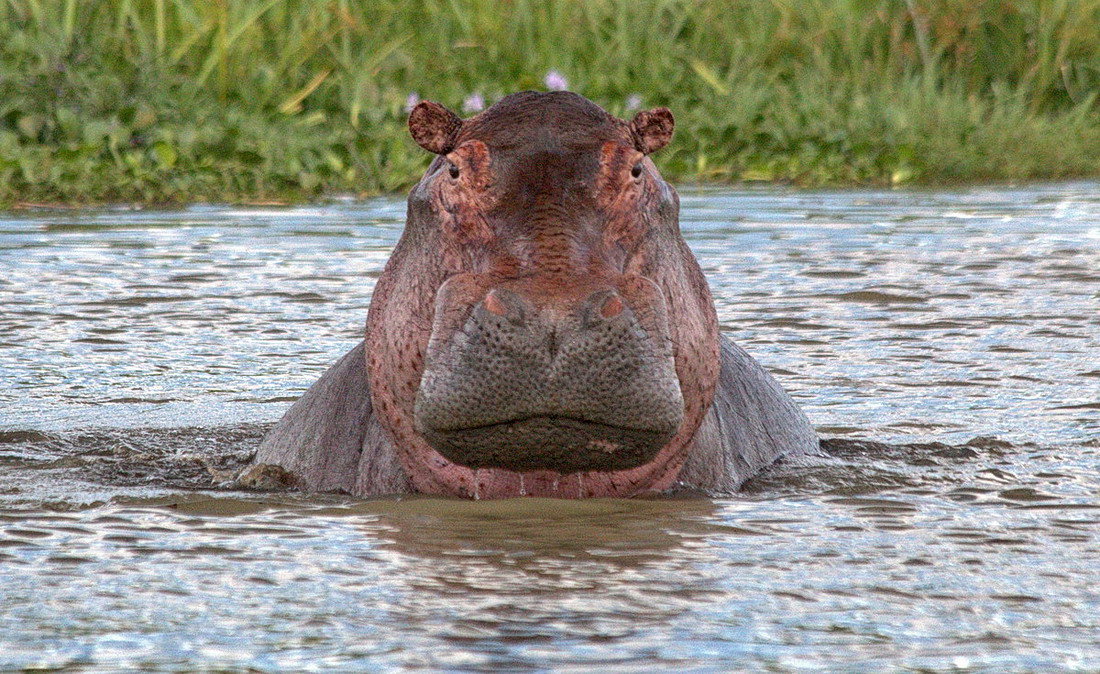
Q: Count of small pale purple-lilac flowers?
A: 4